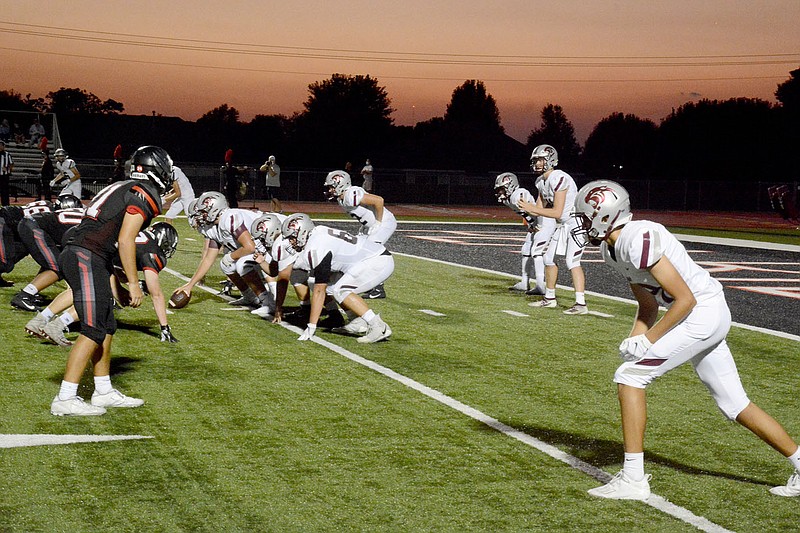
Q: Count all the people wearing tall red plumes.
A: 3